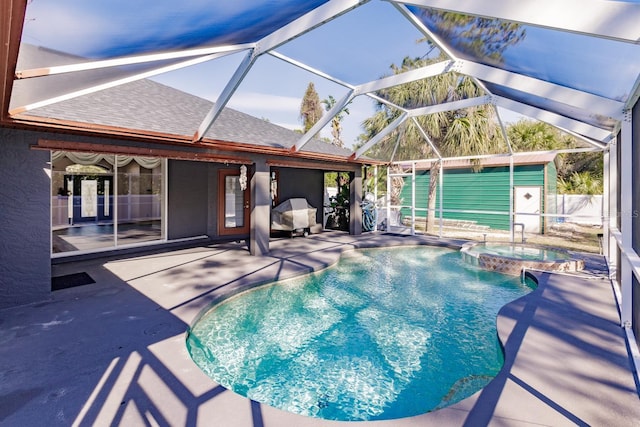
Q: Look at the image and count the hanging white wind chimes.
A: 2